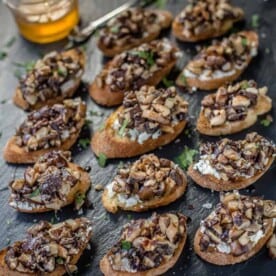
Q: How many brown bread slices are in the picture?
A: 14